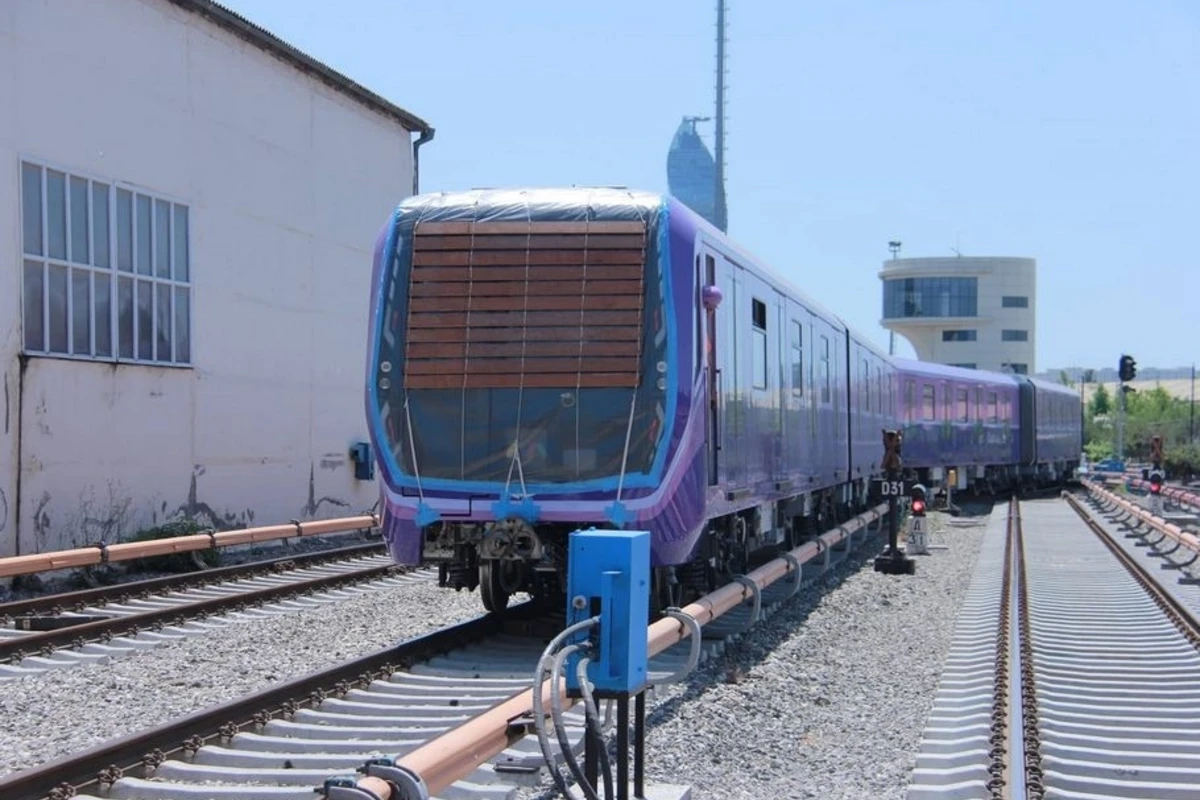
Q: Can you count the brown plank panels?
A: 11